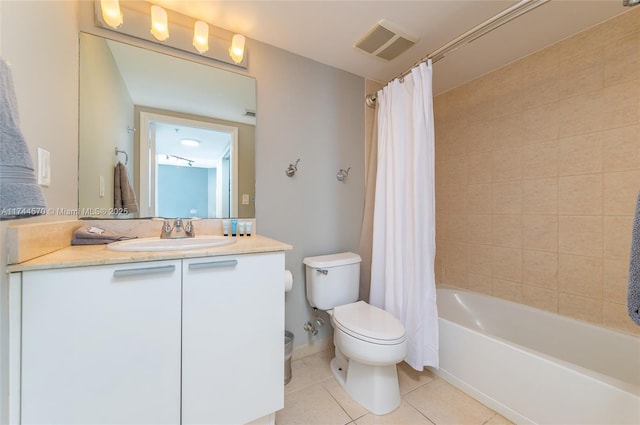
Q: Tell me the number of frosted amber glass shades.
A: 4